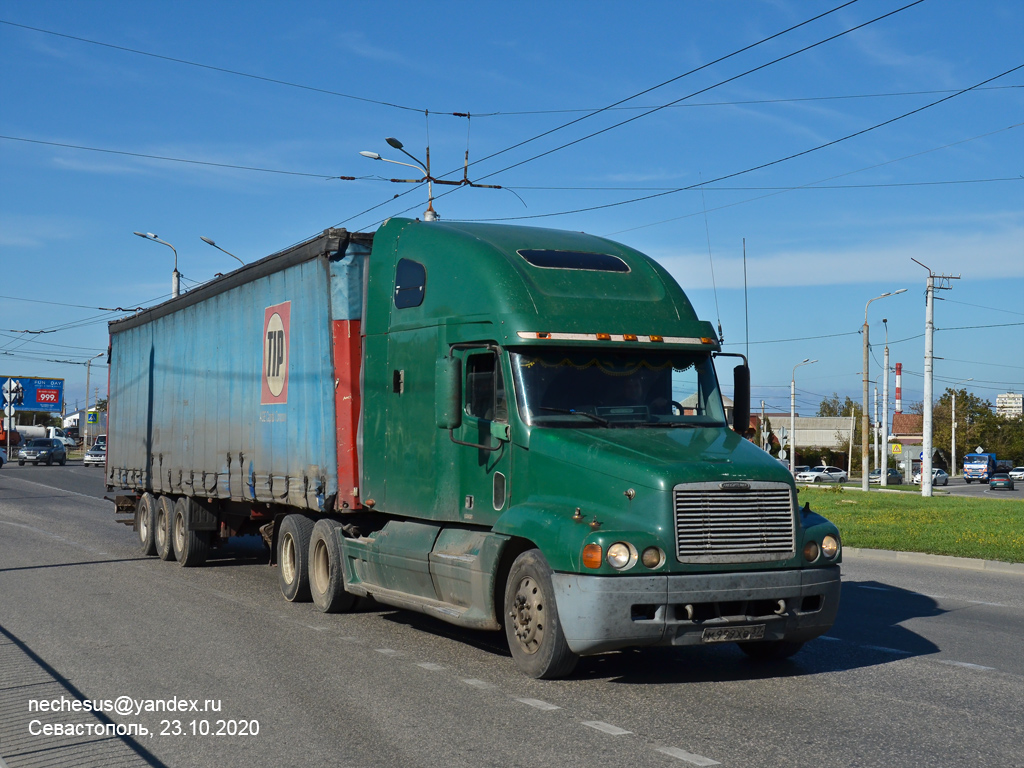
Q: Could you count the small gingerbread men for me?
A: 0